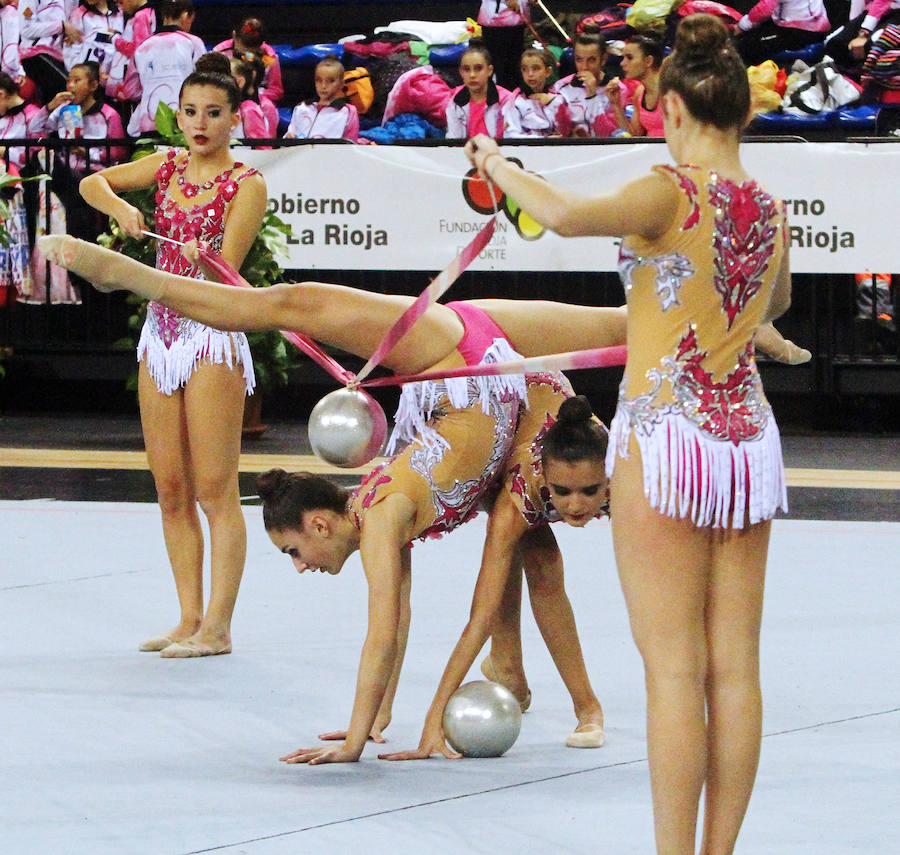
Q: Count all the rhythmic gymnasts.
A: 4